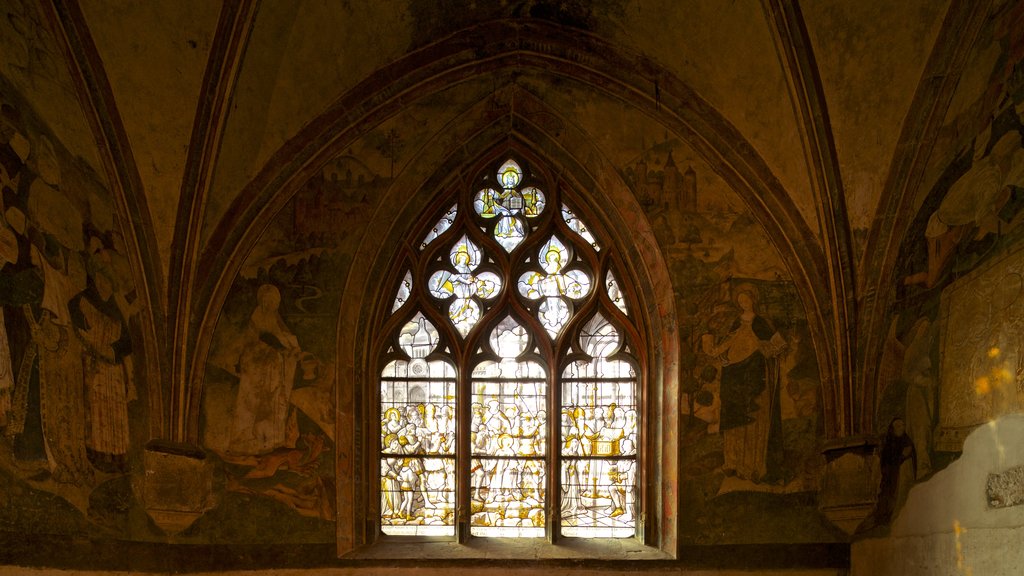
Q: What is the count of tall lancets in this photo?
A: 3